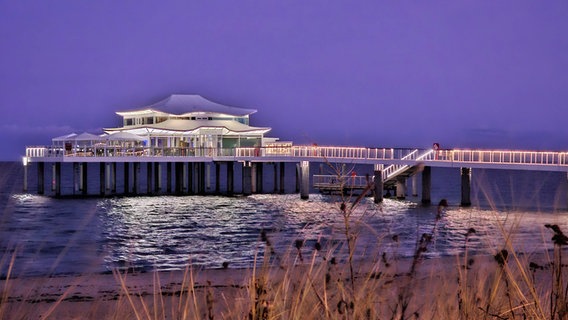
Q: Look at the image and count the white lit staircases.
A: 1